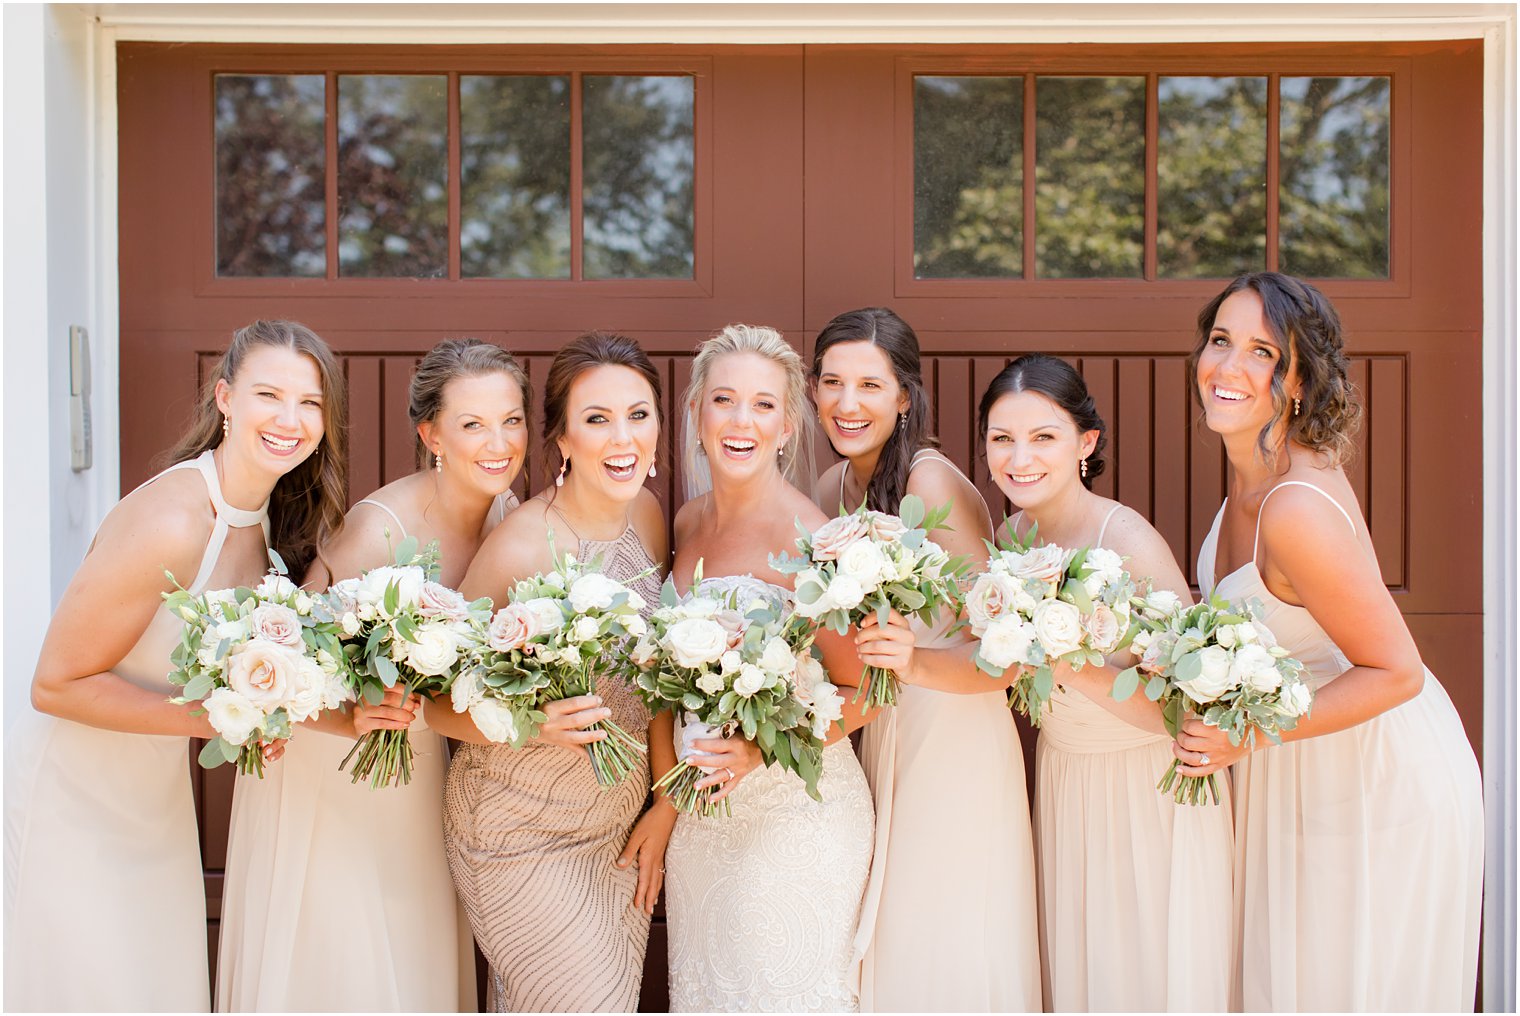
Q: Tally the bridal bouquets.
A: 7